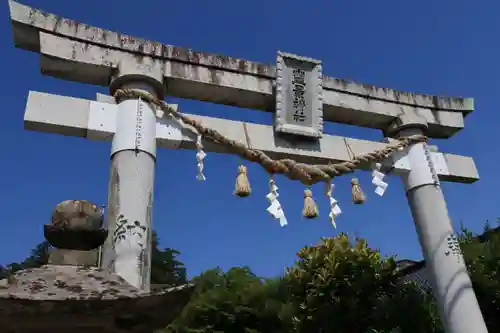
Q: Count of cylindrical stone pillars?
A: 2